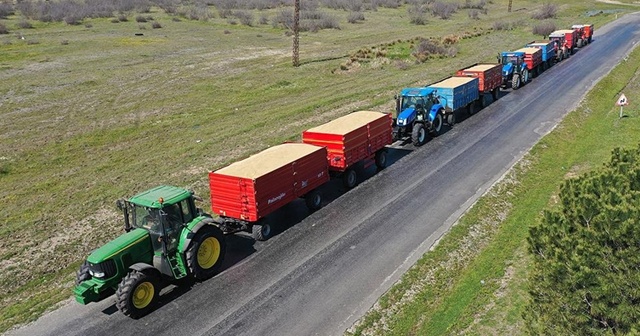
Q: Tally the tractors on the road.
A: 5